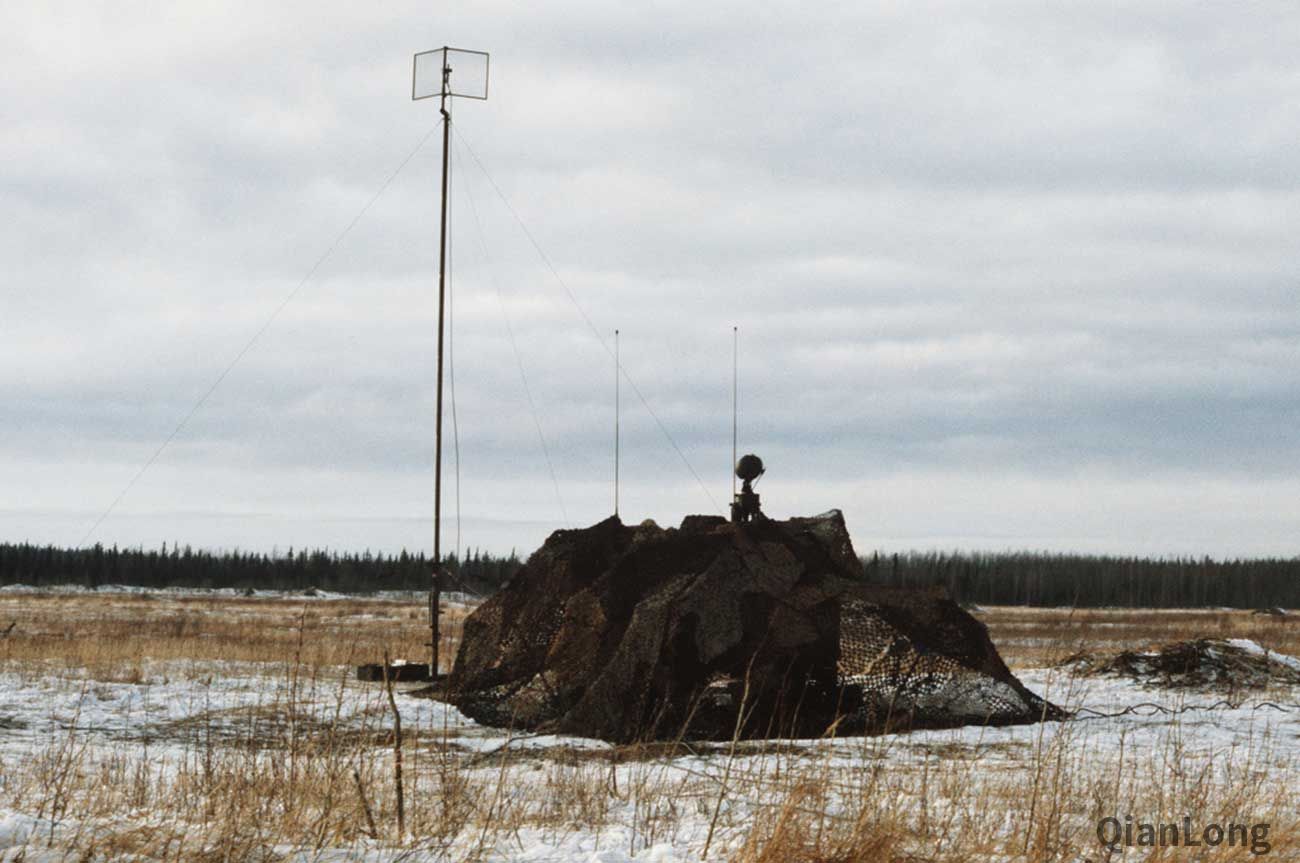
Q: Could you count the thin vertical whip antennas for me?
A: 2